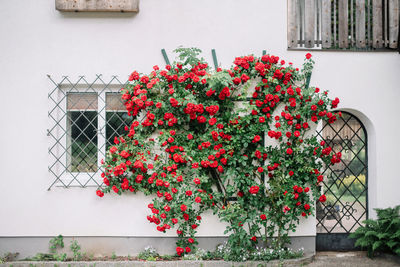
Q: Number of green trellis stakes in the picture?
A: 4